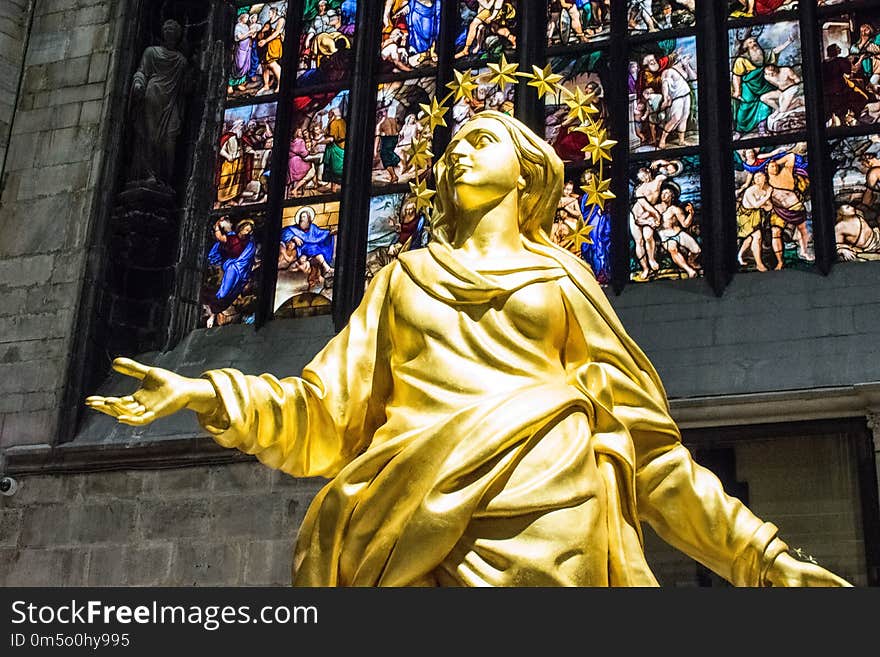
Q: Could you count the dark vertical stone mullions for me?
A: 7